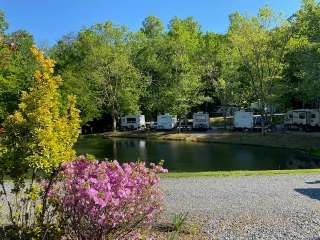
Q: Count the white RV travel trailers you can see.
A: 5